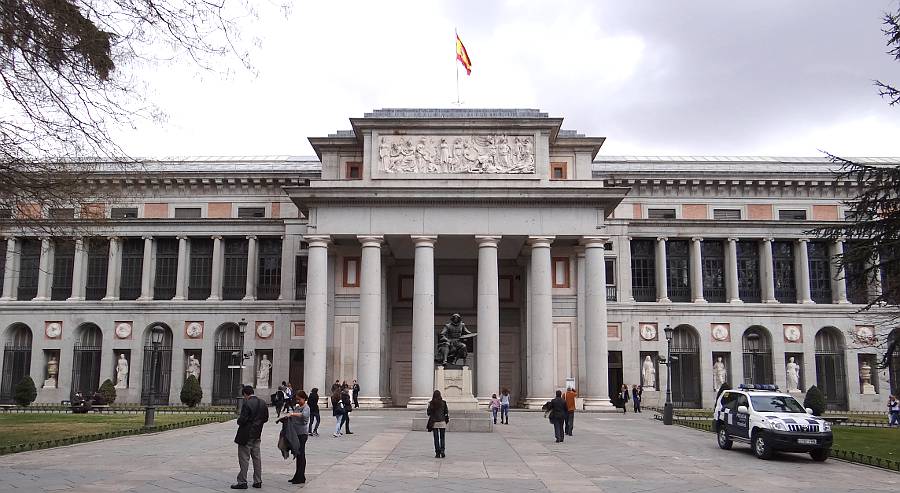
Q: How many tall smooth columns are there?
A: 6